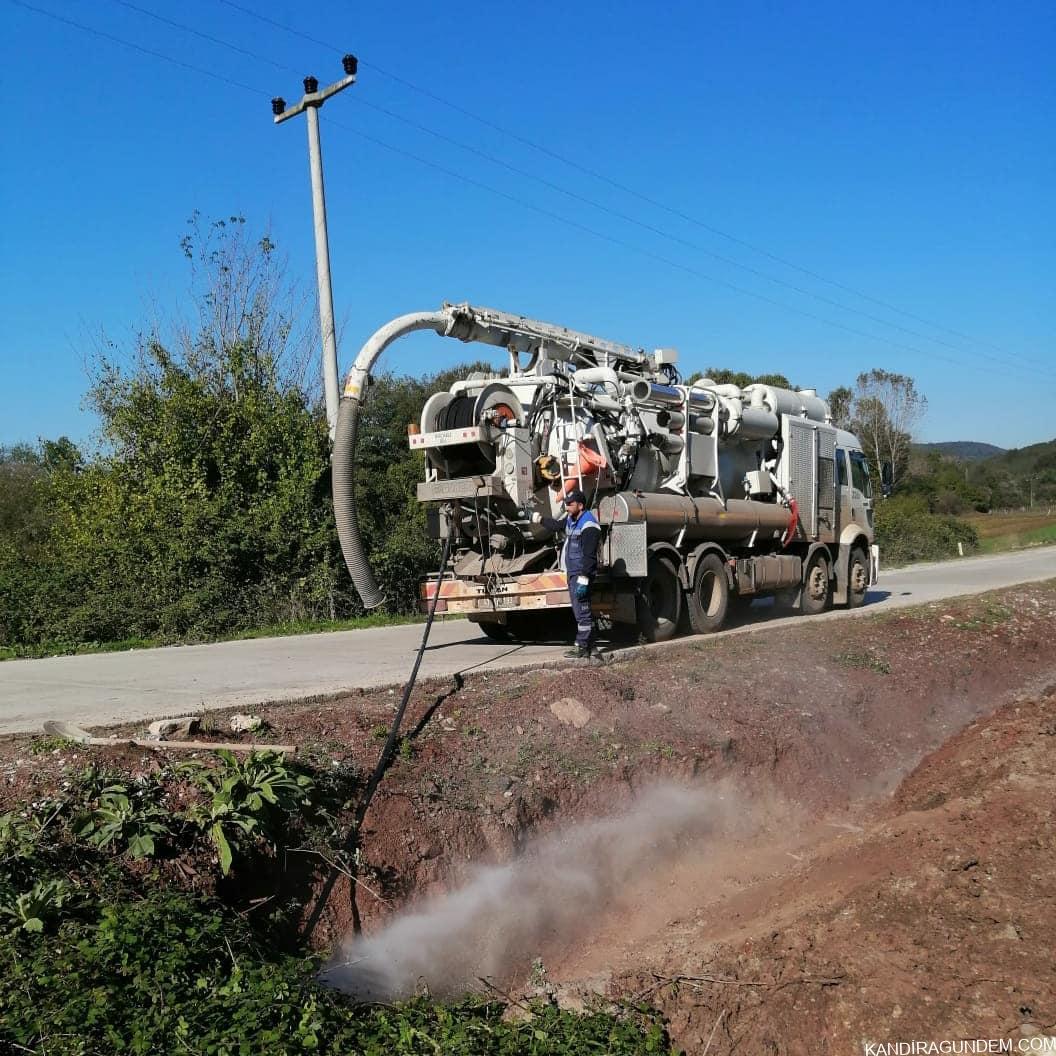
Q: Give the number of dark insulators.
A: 3